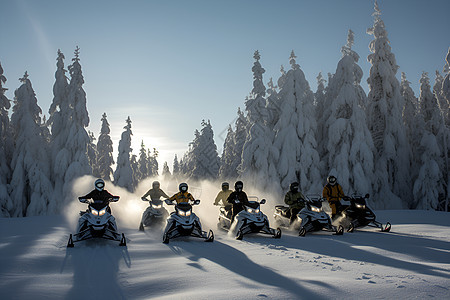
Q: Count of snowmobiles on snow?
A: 6